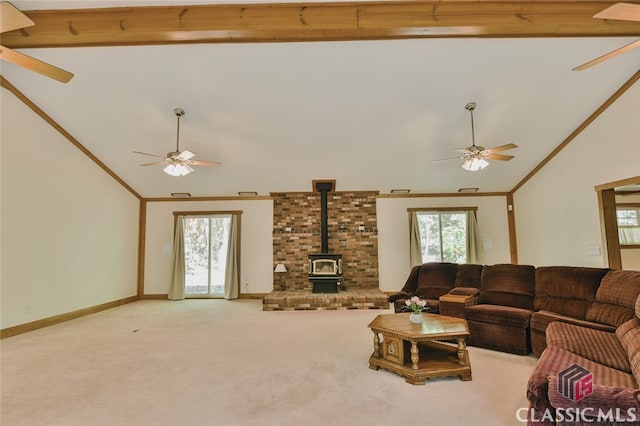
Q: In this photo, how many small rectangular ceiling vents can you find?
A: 4